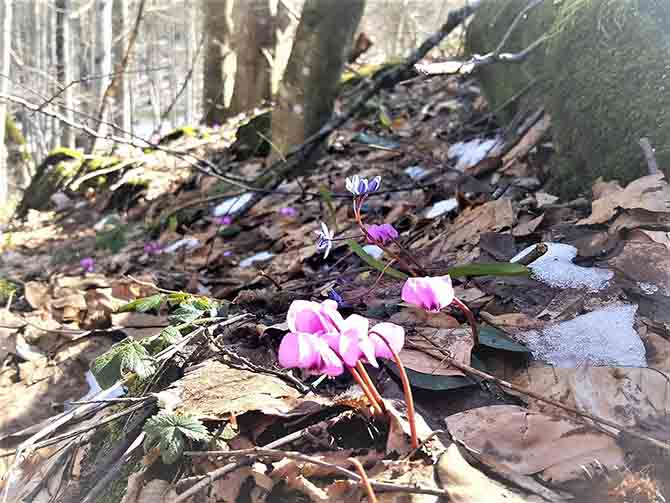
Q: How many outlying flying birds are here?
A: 0